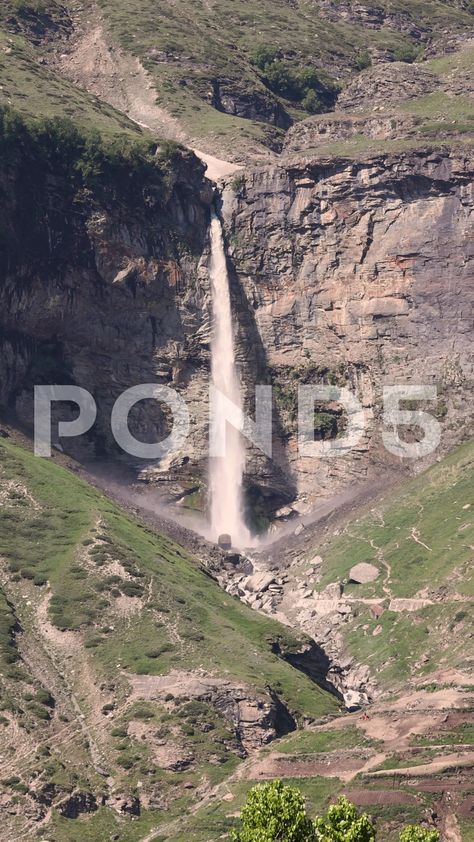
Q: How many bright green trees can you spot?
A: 3